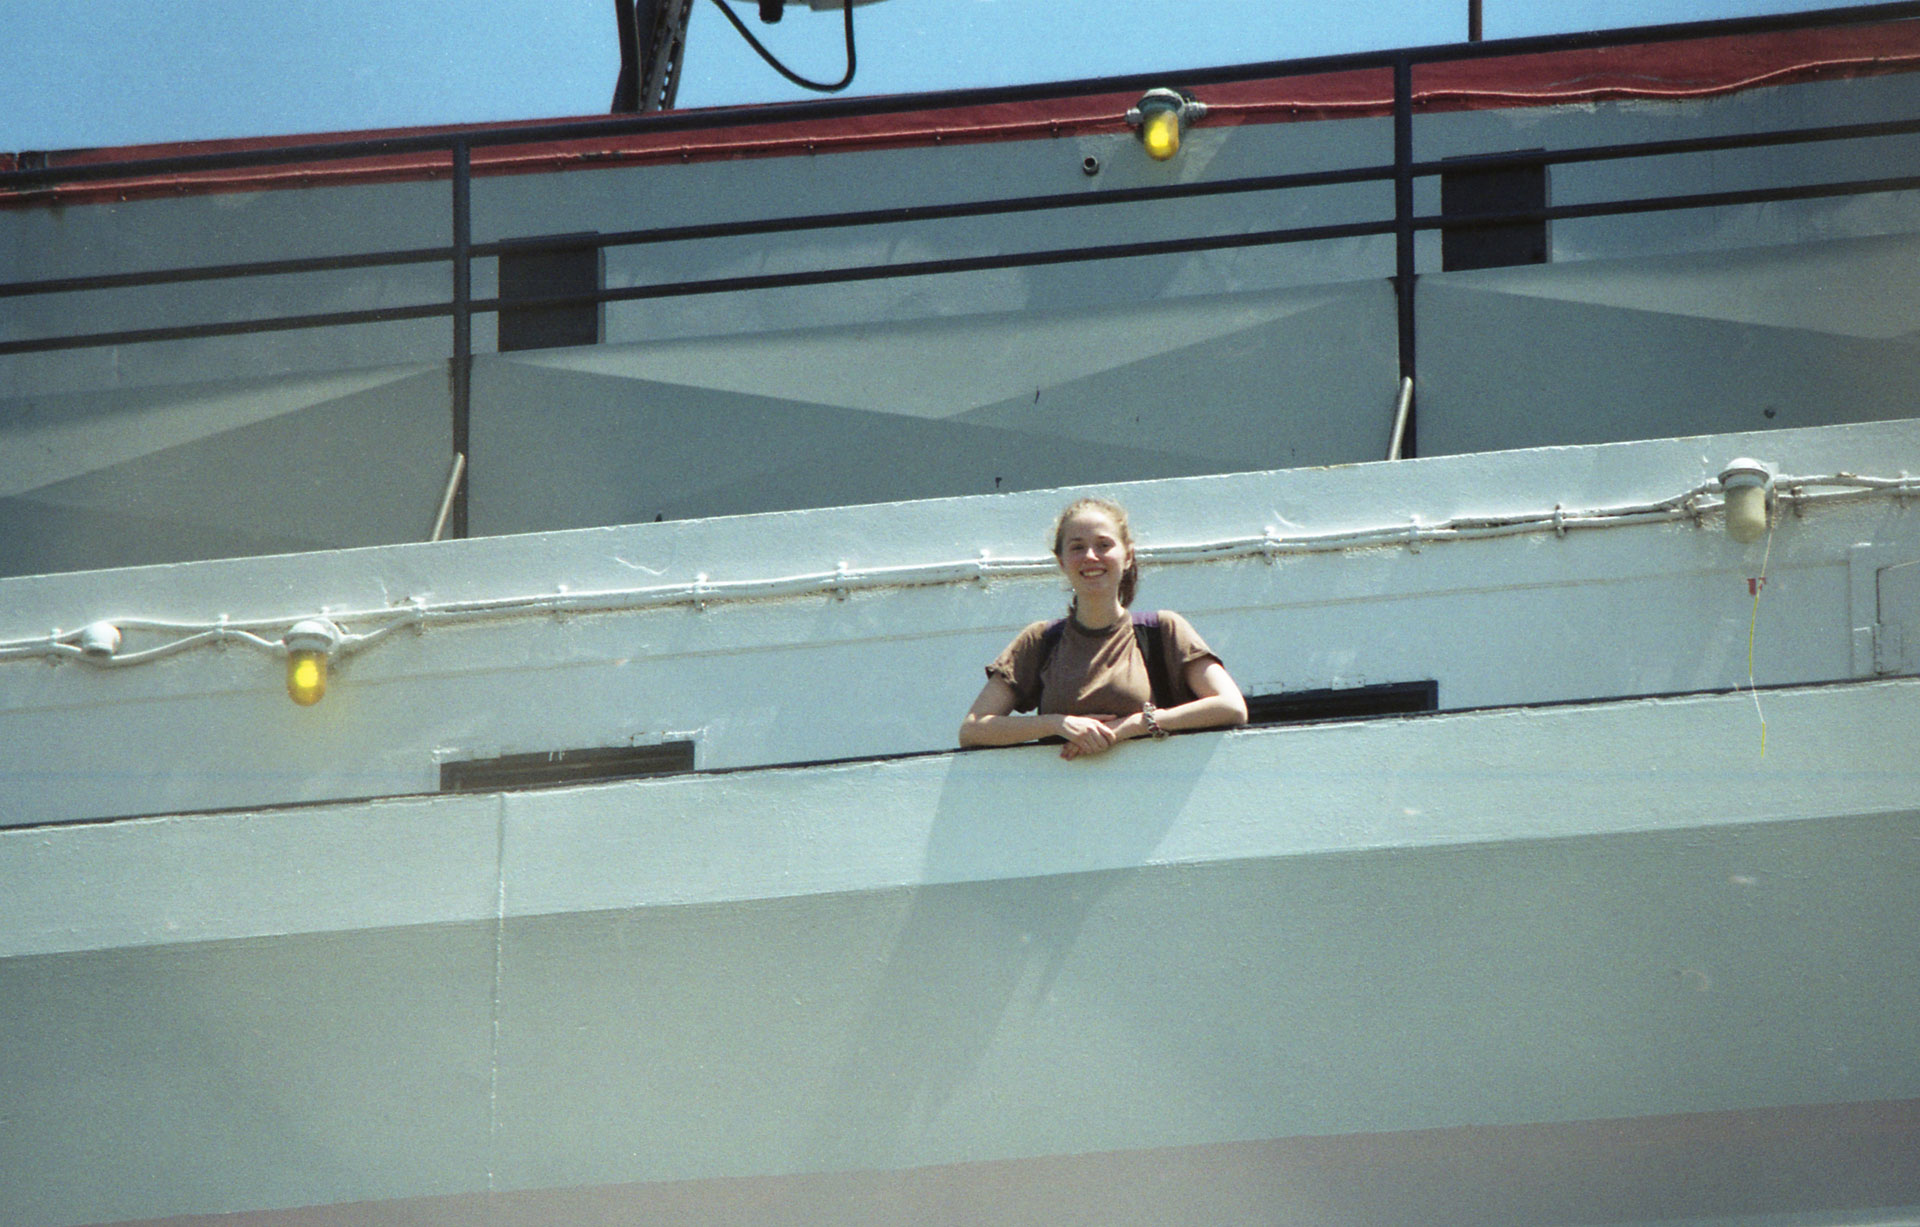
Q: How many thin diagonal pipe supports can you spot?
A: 2